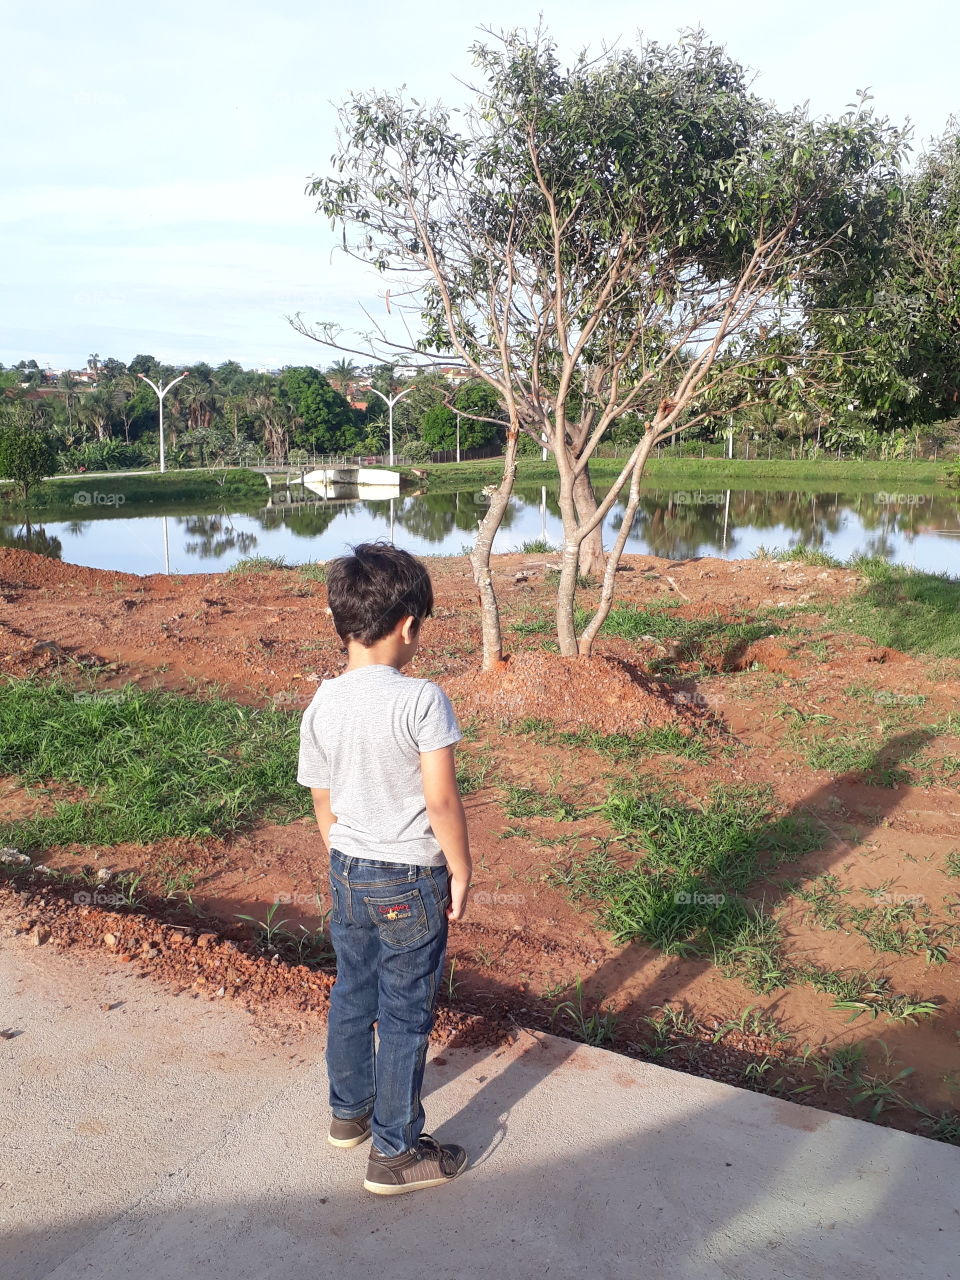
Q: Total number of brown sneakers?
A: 2